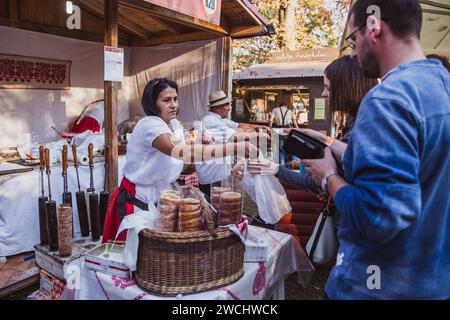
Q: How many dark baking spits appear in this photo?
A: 6